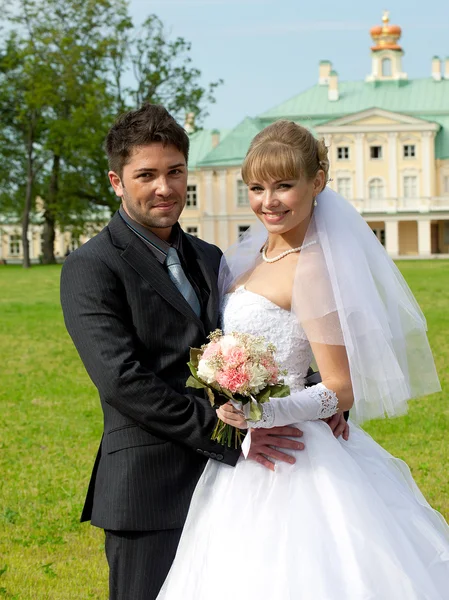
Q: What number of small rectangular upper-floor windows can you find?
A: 3